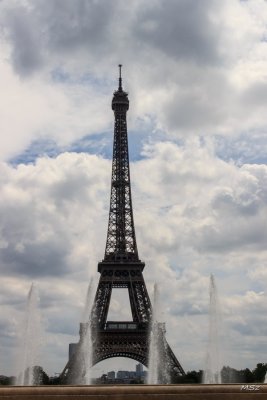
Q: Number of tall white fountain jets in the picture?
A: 4